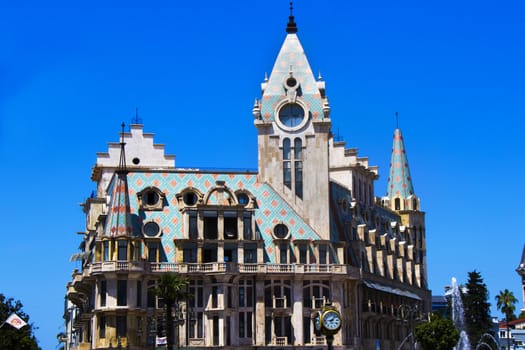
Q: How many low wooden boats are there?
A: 0